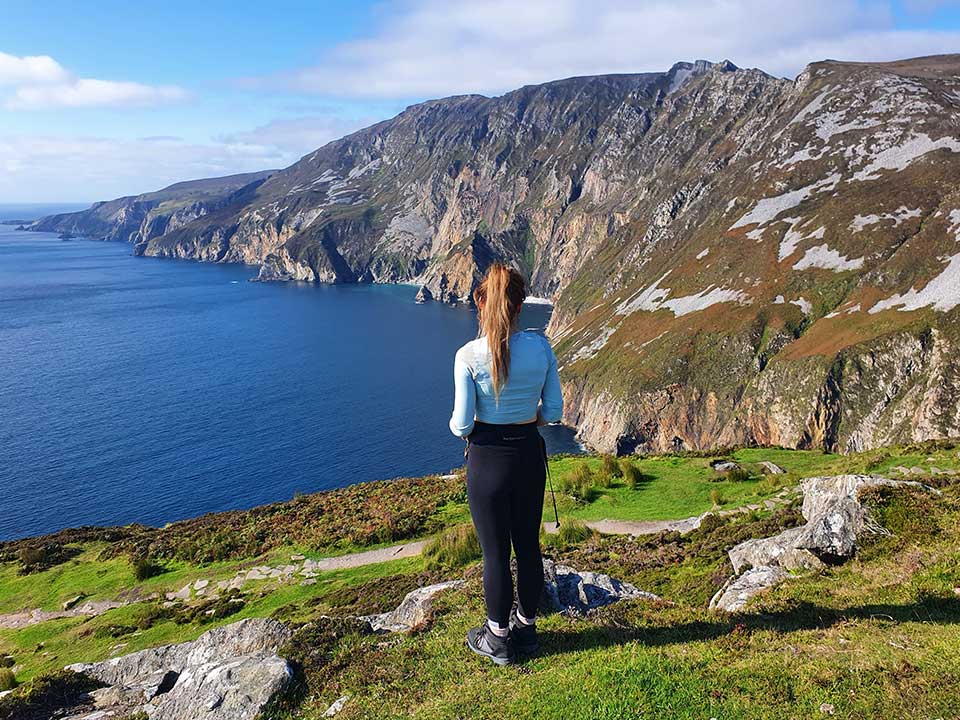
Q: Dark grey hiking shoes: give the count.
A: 2